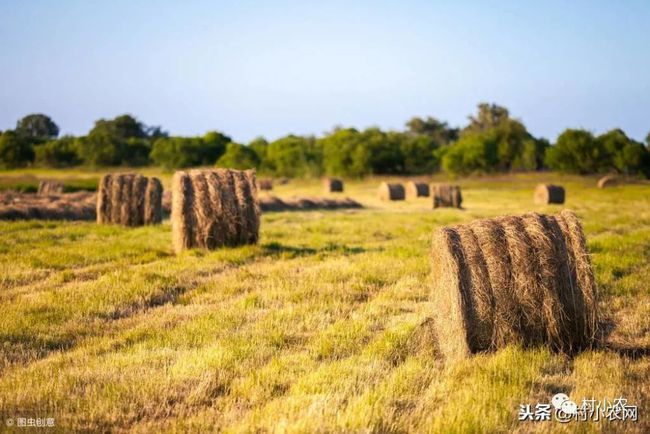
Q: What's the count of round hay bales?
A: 11